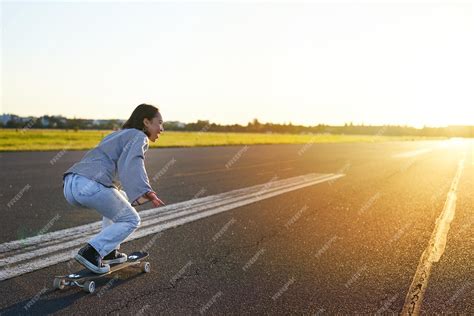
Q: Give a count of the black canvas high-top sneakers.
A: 2